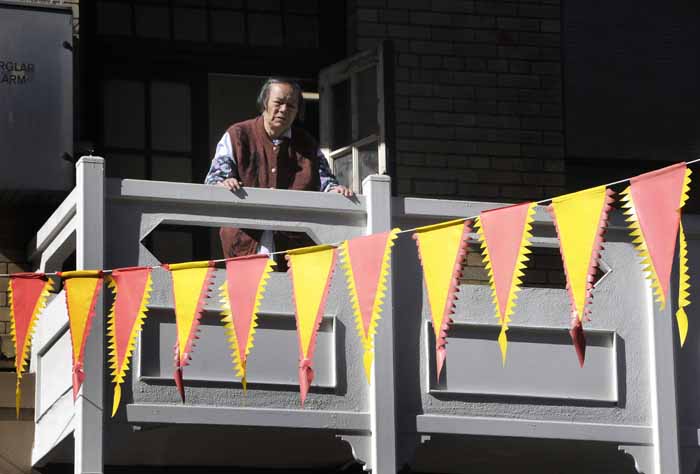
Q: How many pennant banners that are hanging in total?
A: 11